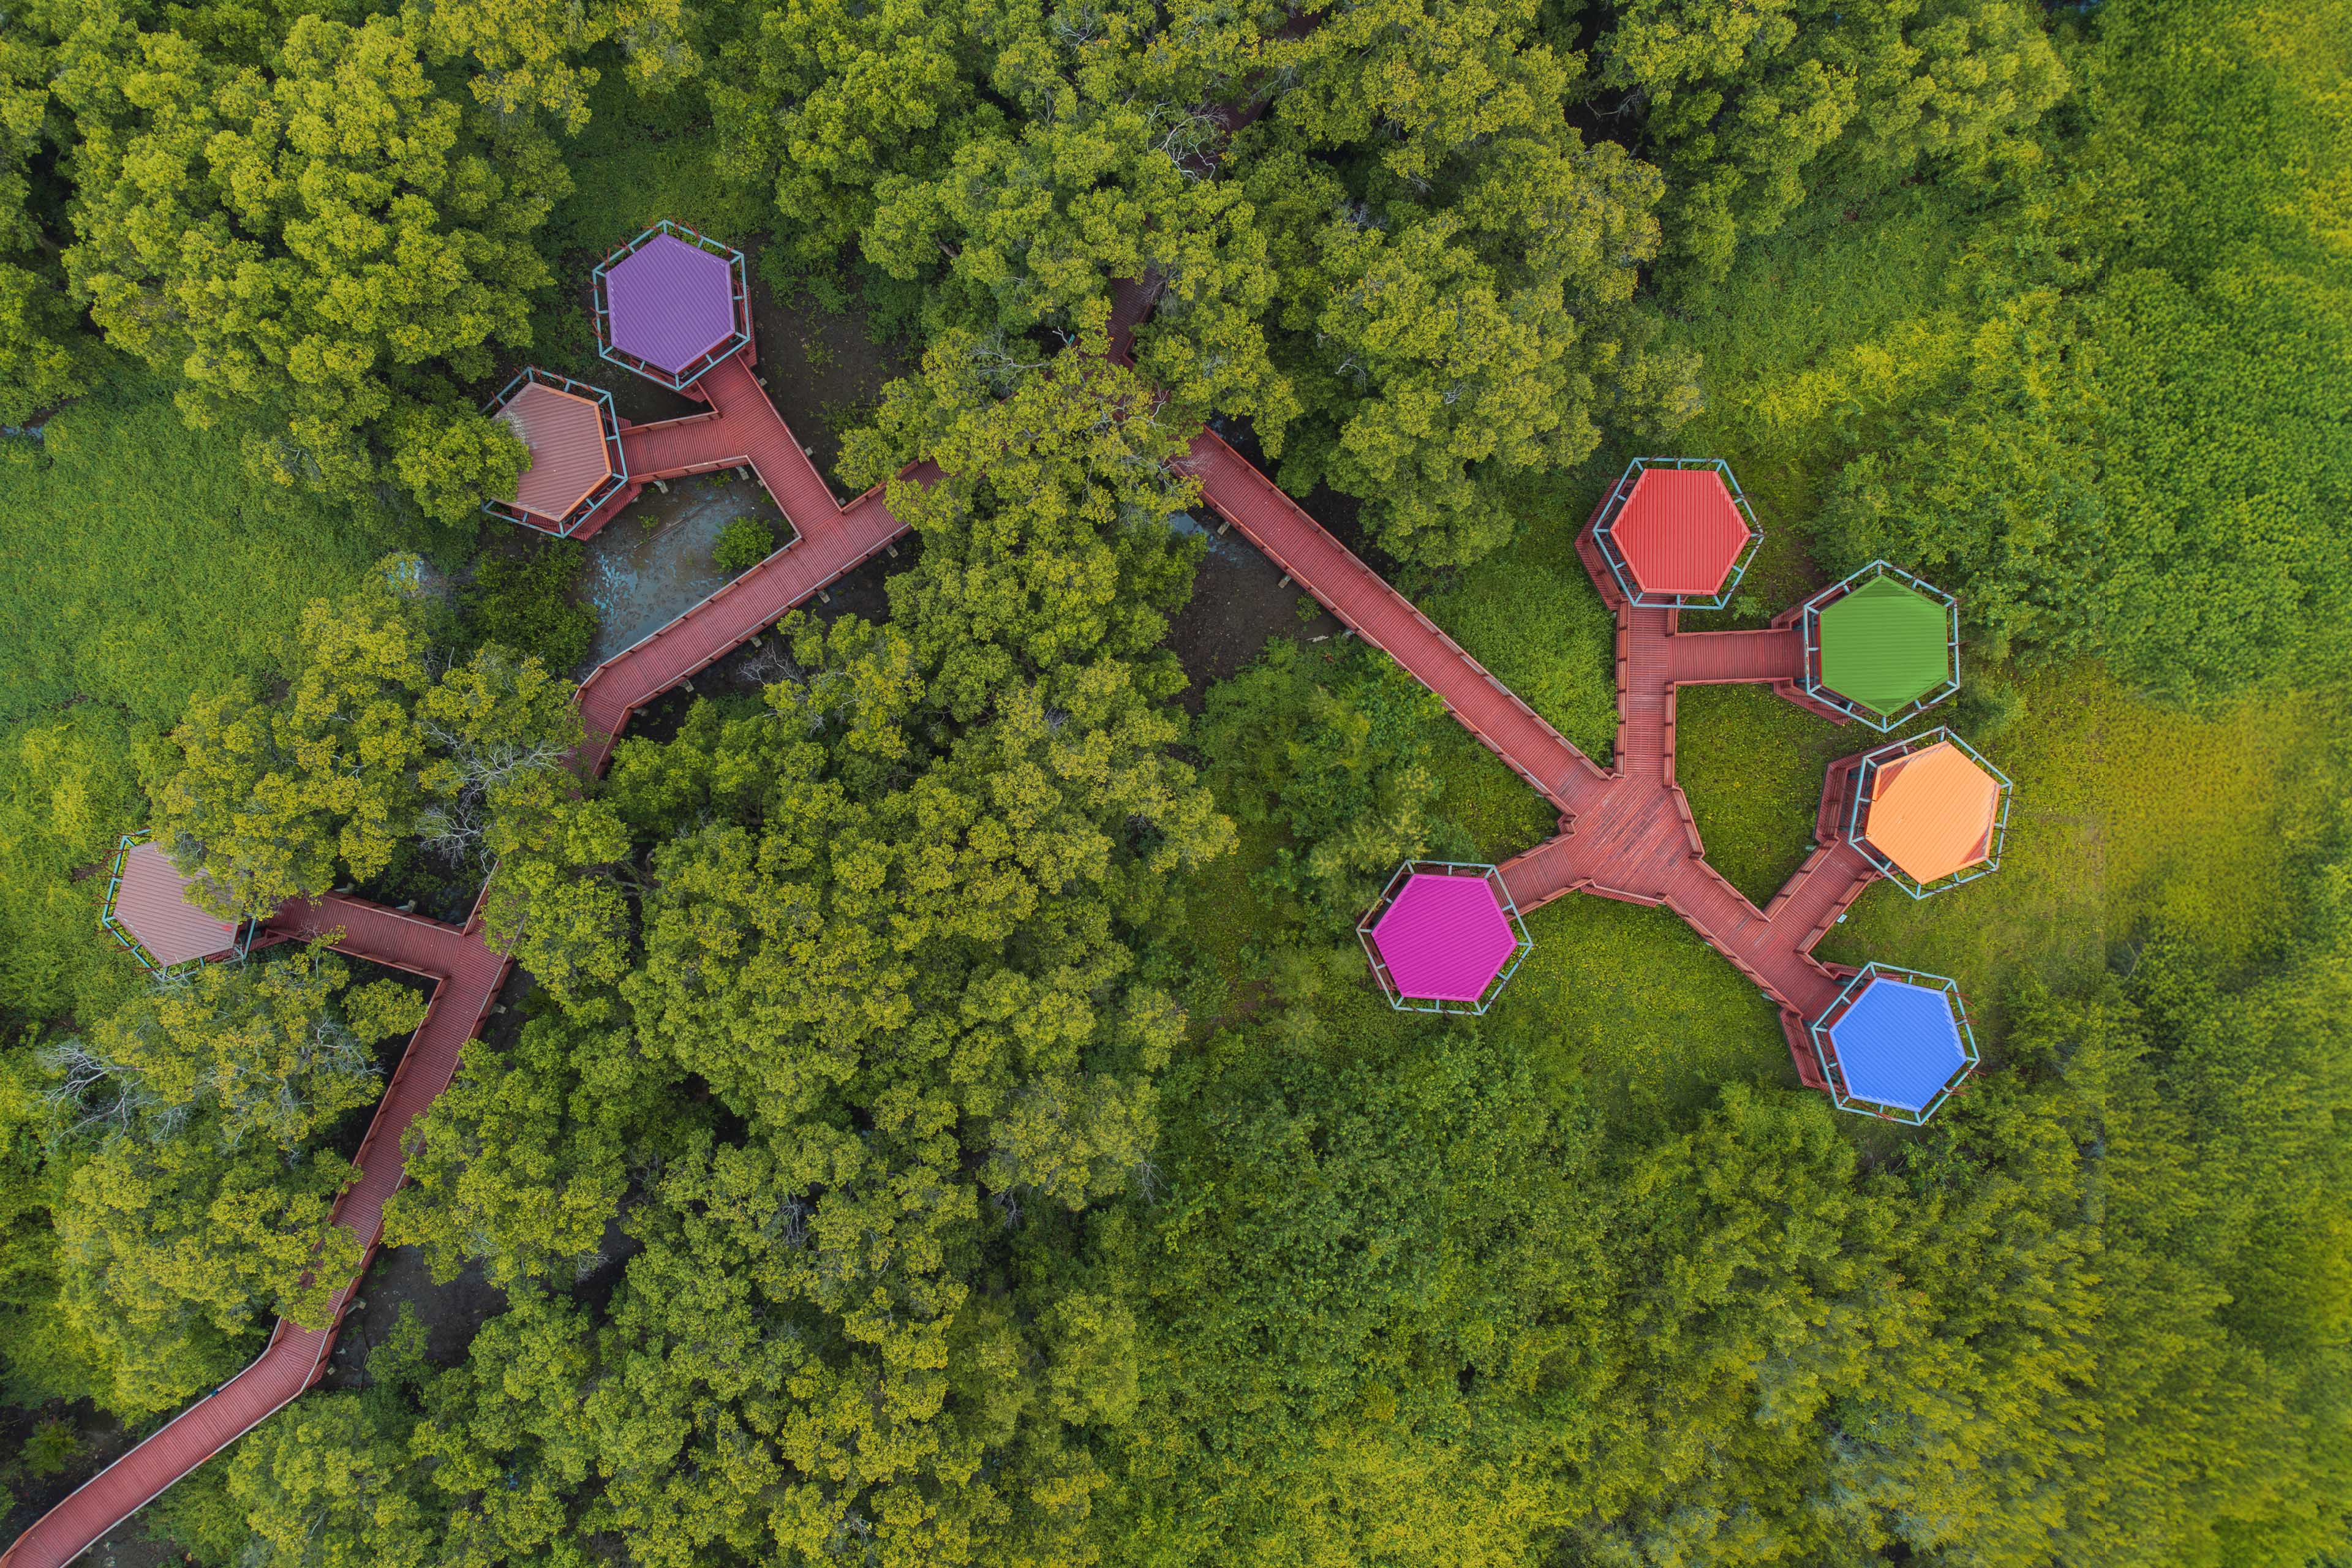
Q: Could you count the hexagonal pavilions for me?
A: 8